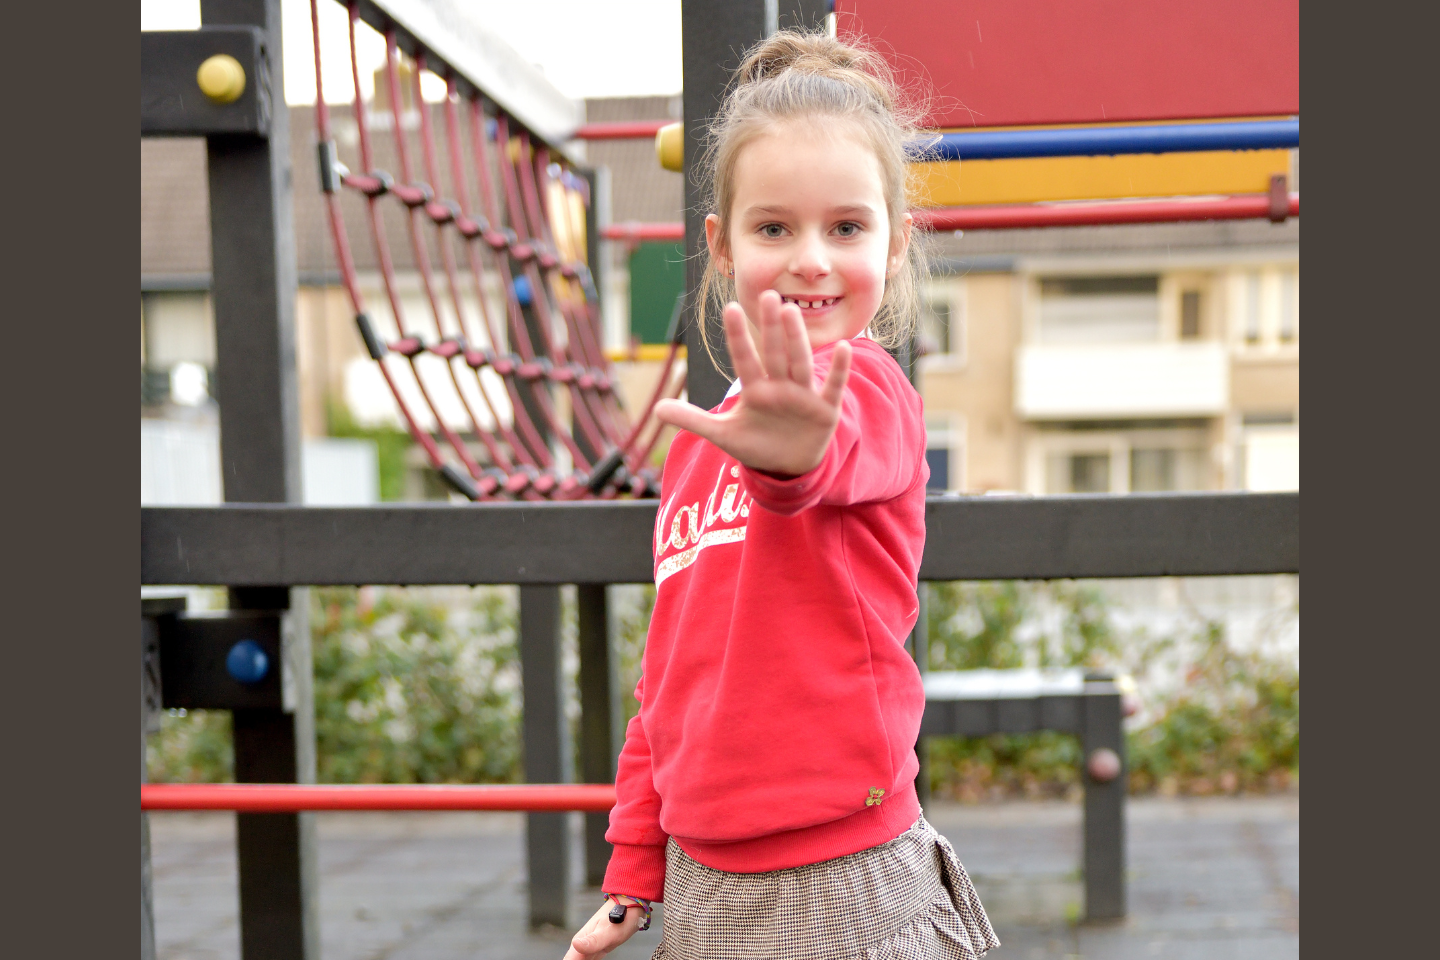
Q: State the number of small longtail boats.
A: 0